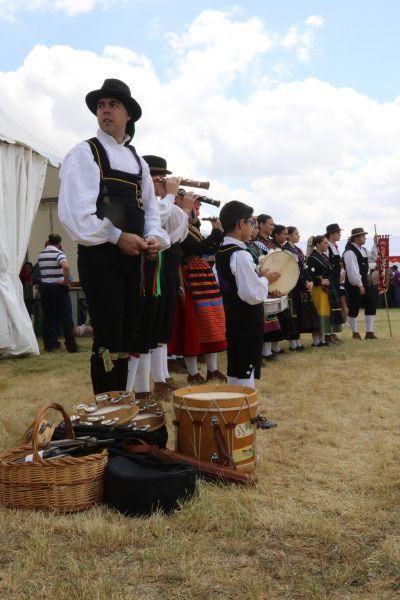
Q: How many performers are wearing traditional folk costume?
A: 12